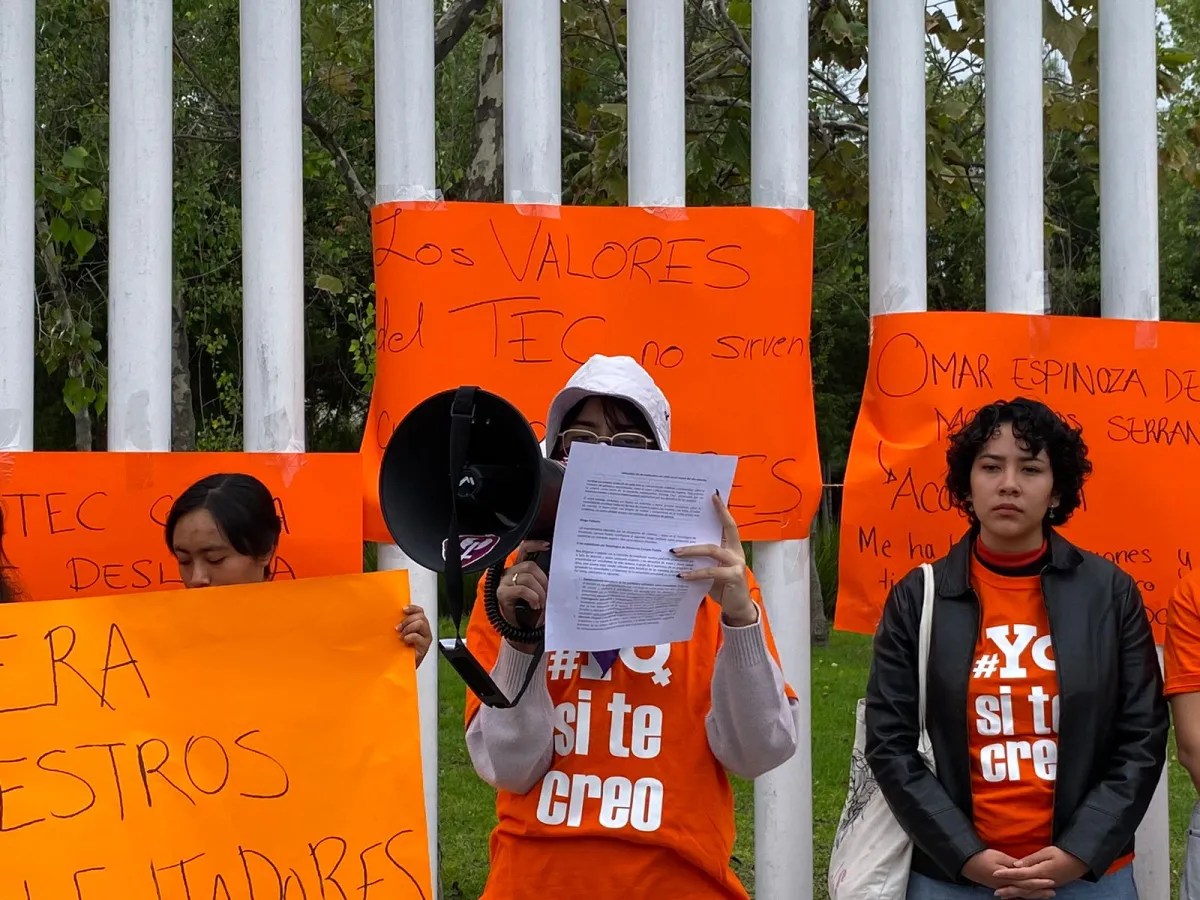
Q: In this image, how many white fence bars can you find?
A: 10